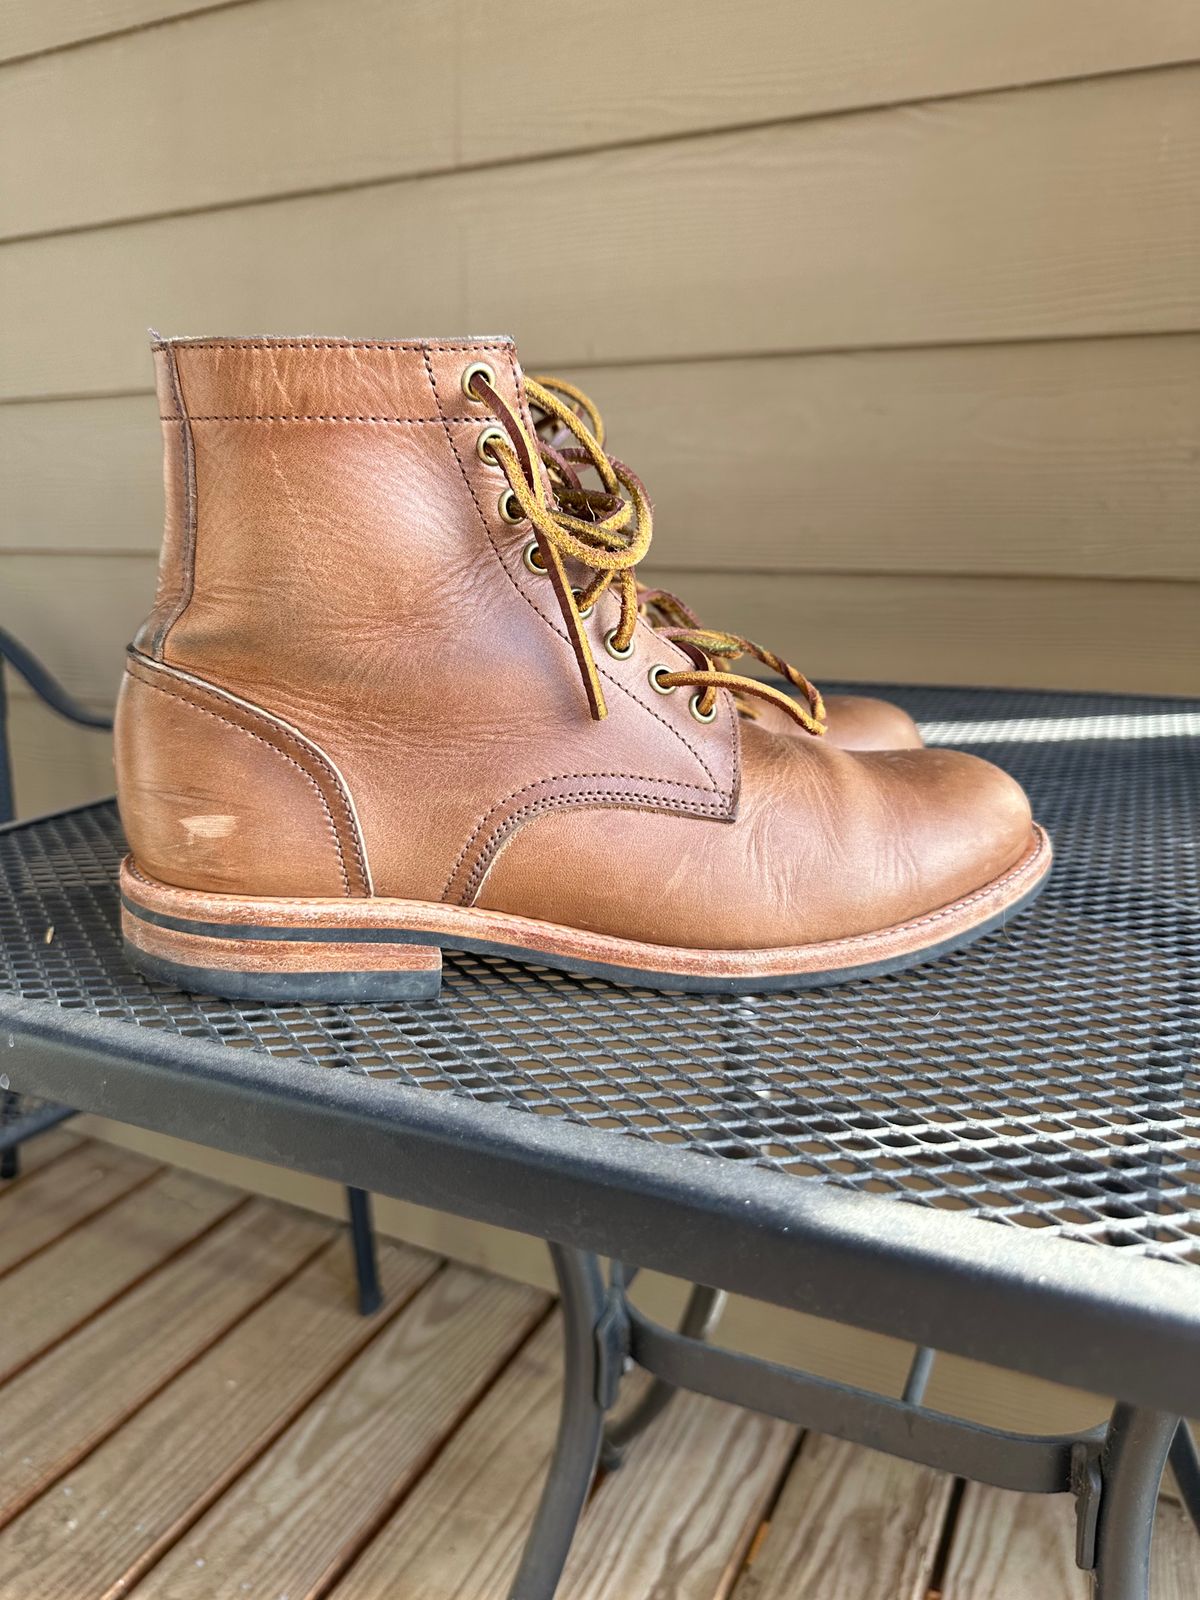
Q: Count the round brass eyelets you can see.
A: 8